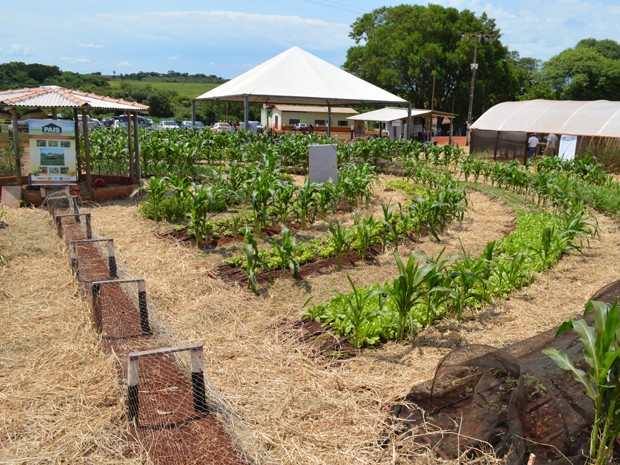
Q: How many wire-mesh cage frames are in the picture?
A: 5